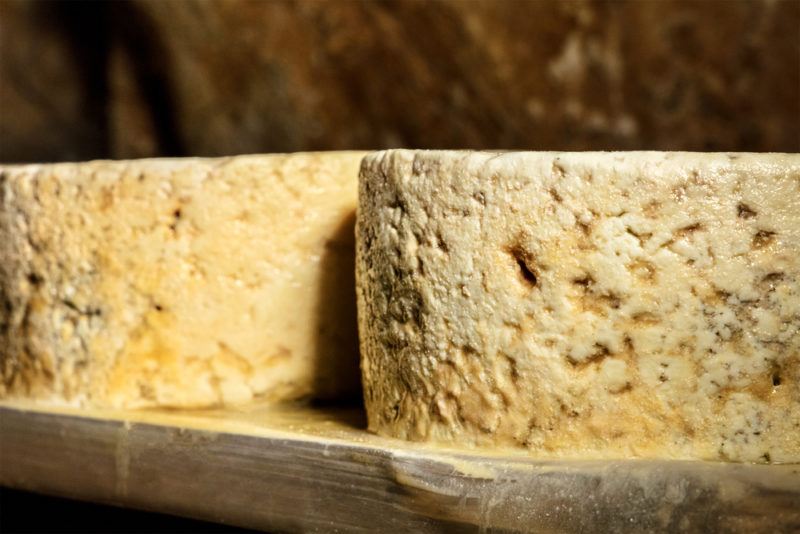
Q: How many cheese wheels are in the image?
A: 2